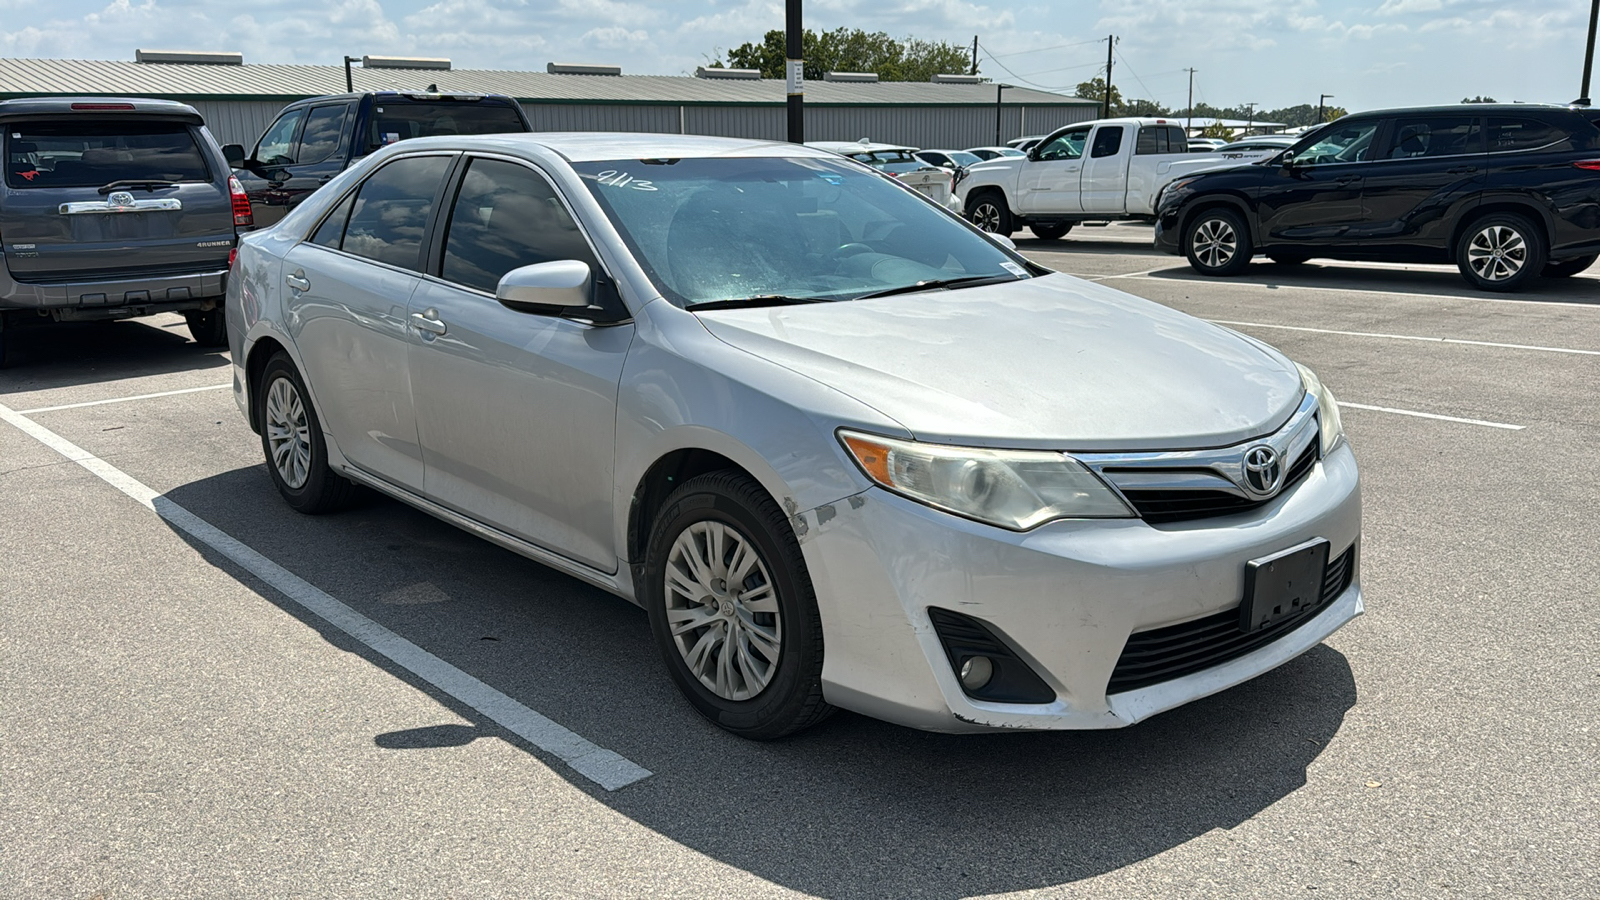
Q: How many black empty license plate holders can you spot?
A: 1